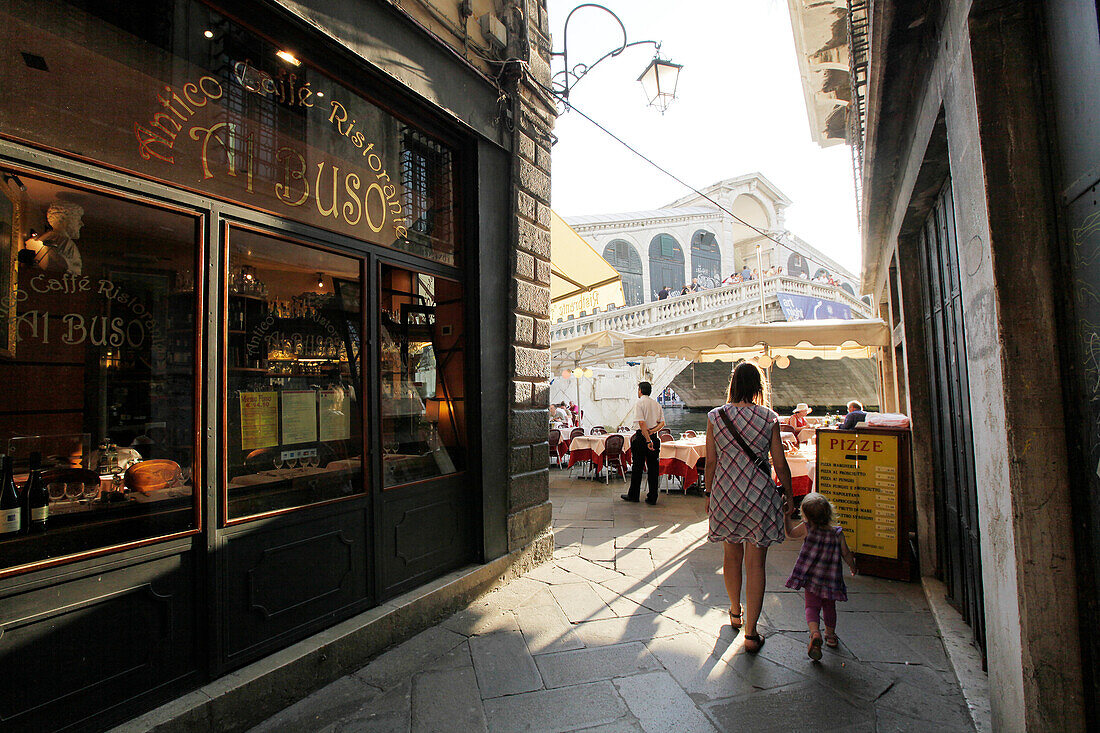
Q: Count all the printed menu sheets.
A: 3